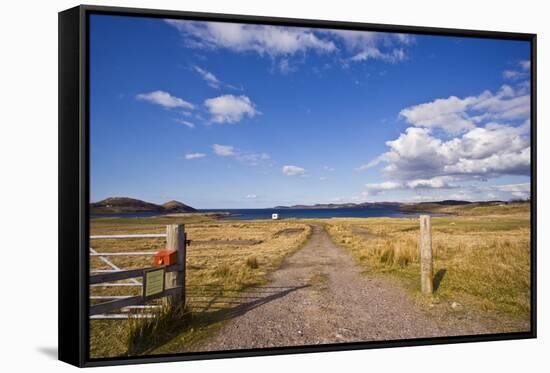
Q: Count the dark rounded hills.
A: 2